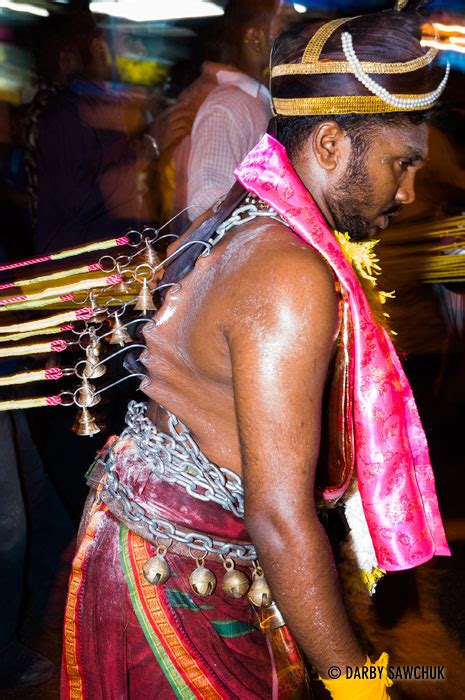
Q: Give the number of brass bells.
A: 13